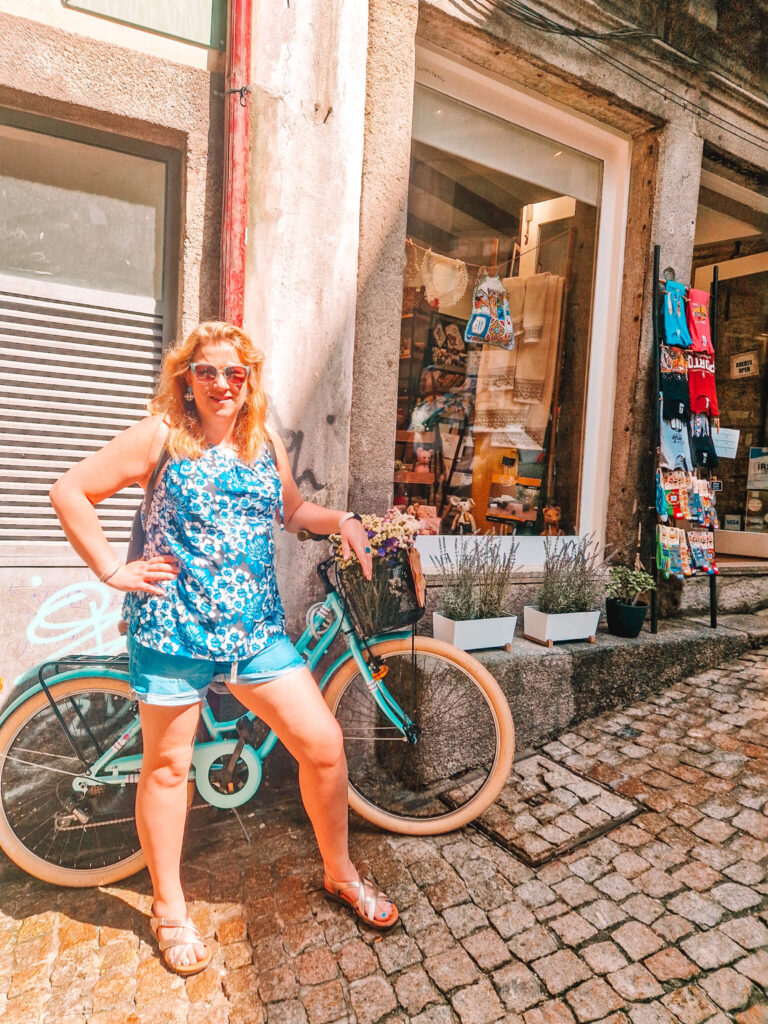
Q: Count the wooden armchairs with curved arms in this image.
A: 0